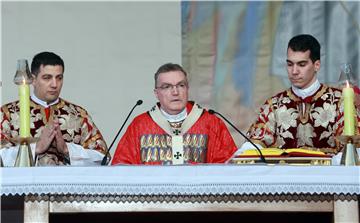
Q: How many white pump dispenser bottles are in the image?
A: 0